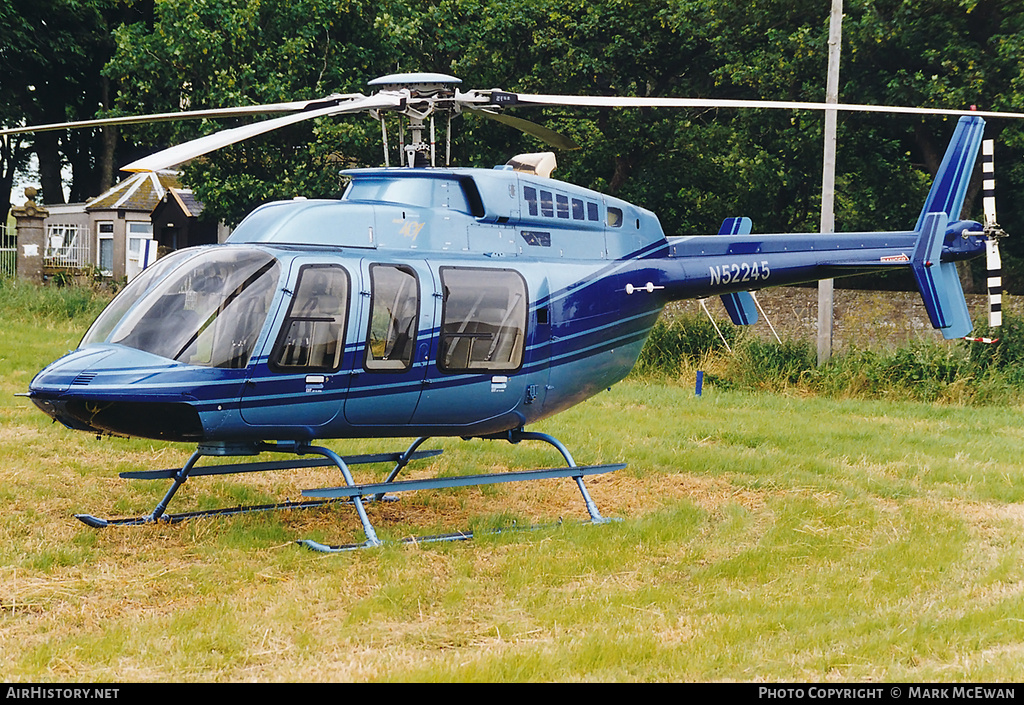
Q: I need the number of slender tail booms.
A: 1